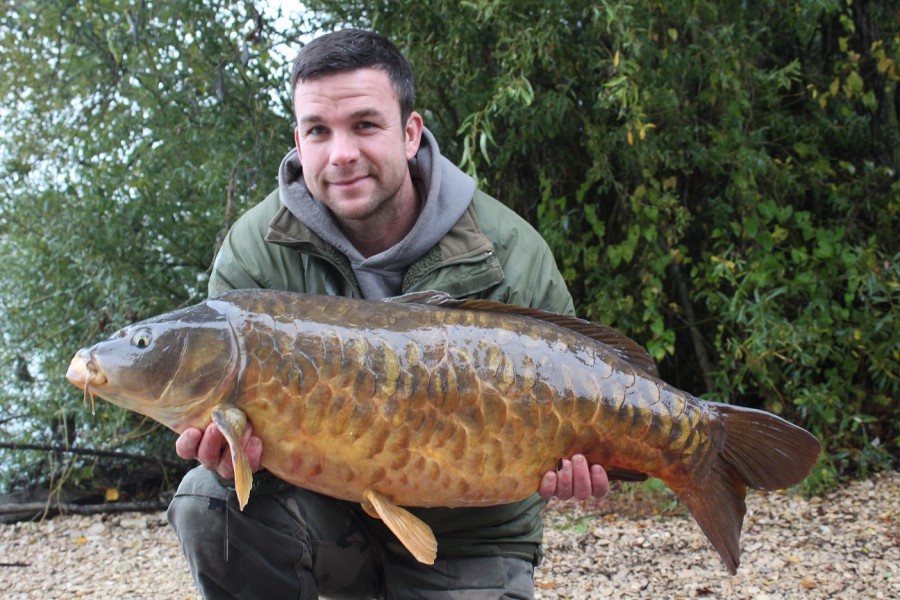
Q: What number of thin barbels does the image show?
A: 2